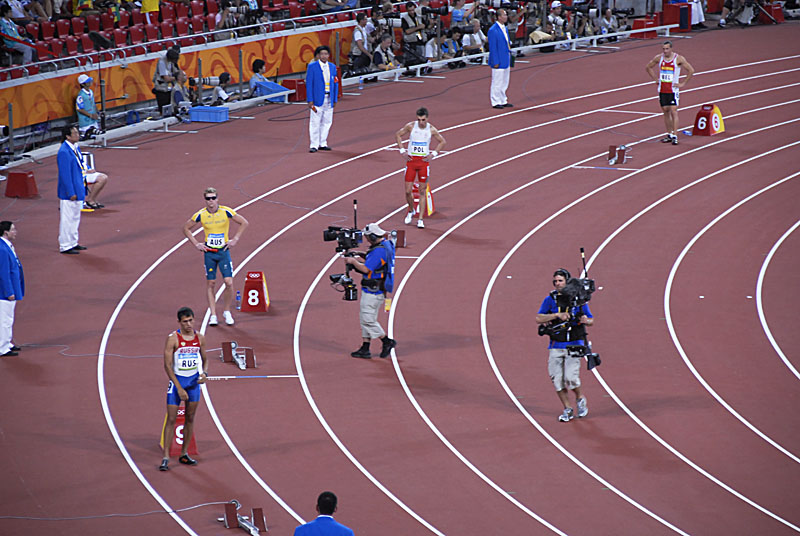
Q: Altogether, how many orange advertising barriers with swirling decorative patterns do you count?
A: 1